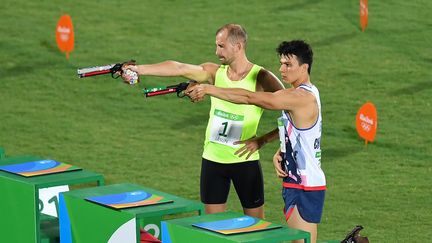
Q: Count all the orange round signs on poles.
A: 3